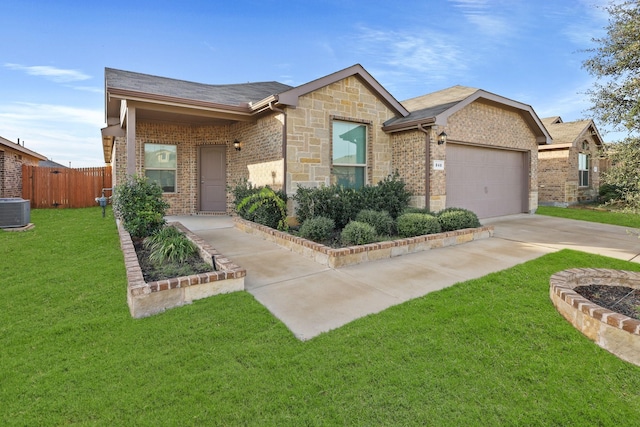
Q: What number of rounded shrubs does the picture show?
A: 5